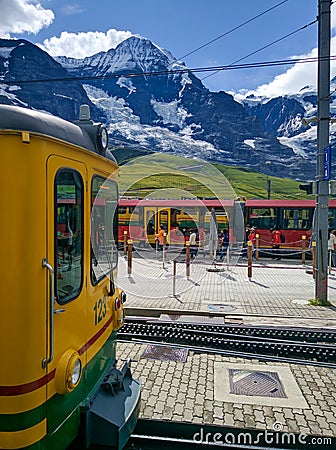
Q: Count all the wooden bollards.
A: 8